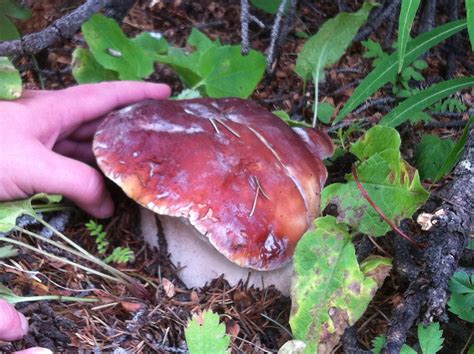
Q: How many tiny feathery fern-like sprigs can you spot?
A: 2